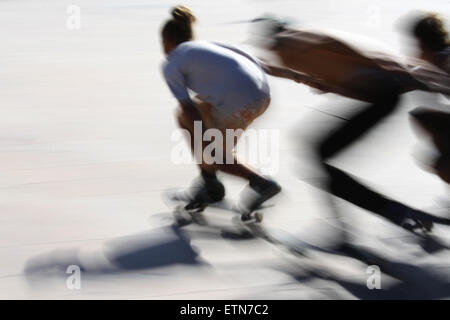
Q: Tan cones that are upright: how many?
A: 0